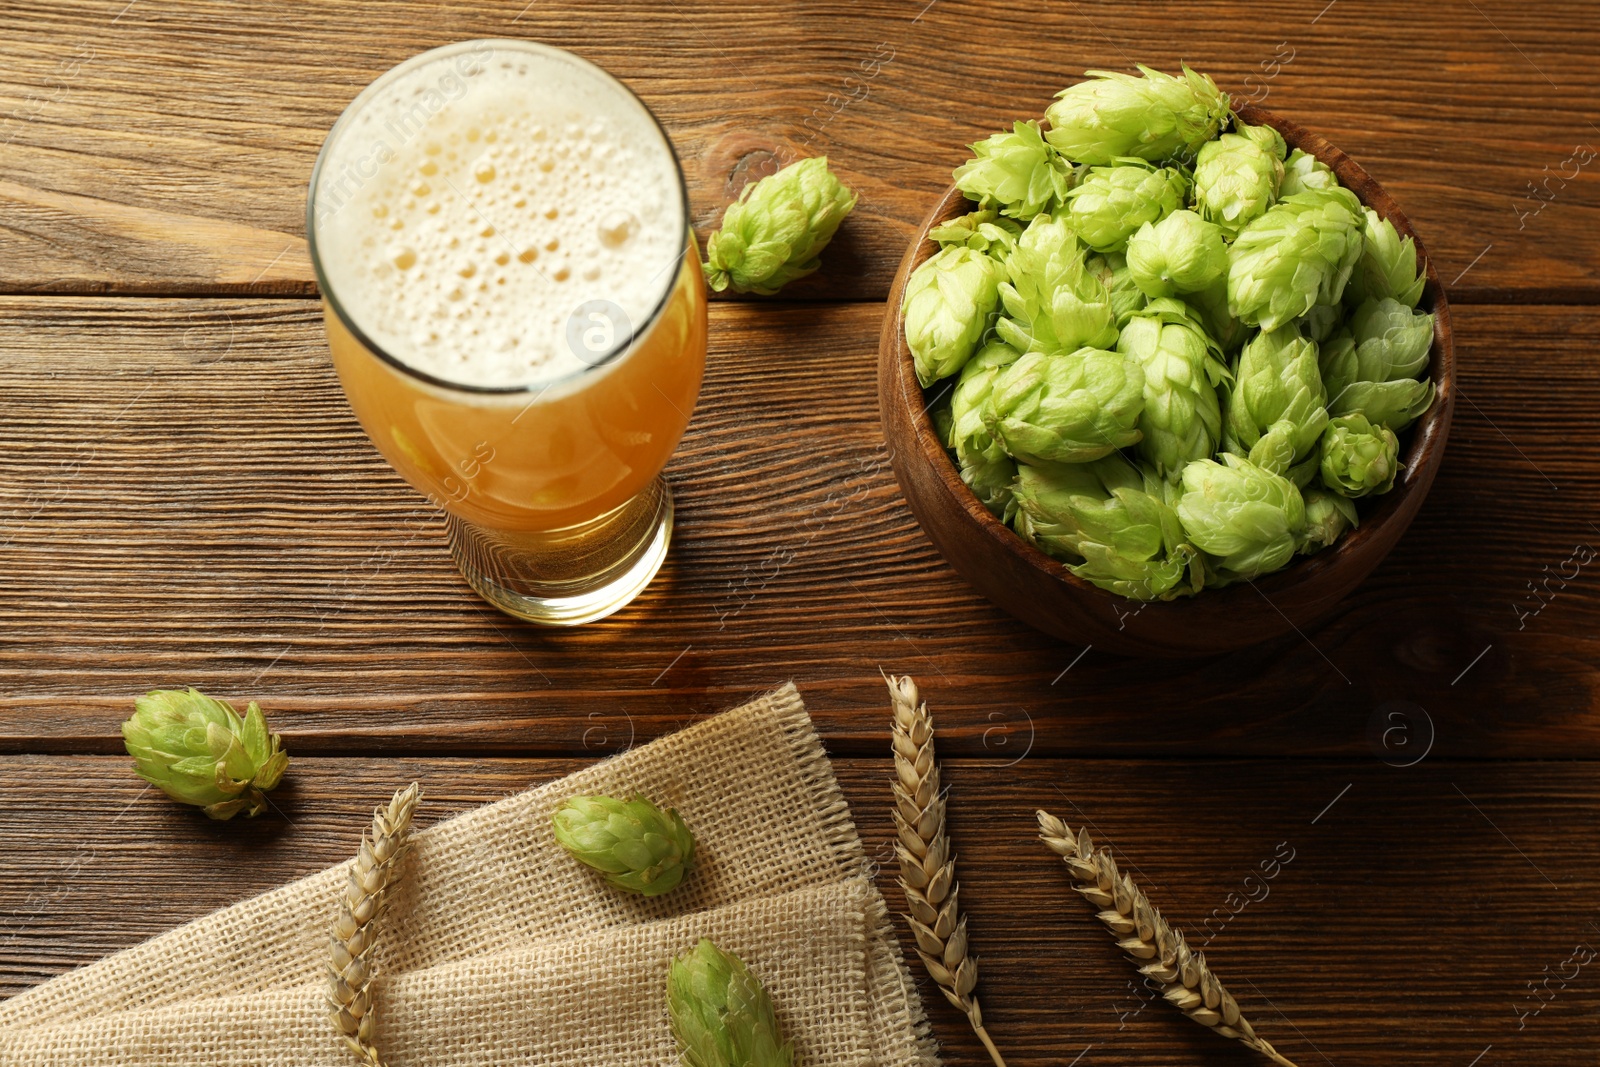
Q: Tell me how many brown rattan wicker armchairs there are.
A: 0